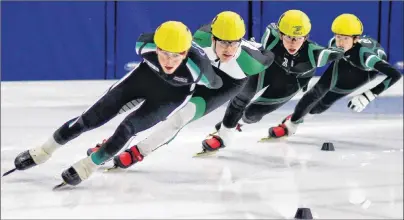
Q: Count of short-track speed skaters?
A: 4